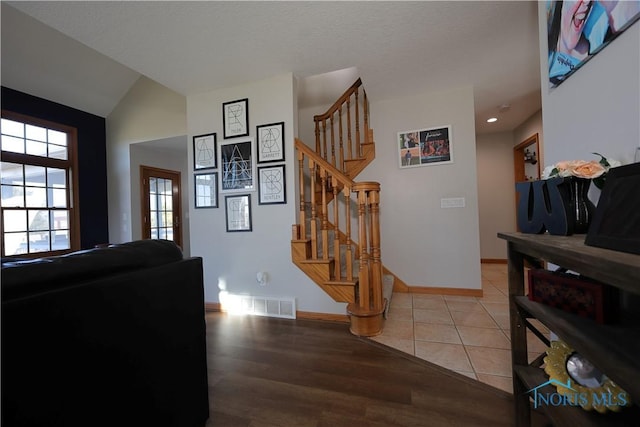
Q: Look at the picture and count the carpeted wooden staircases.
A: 1